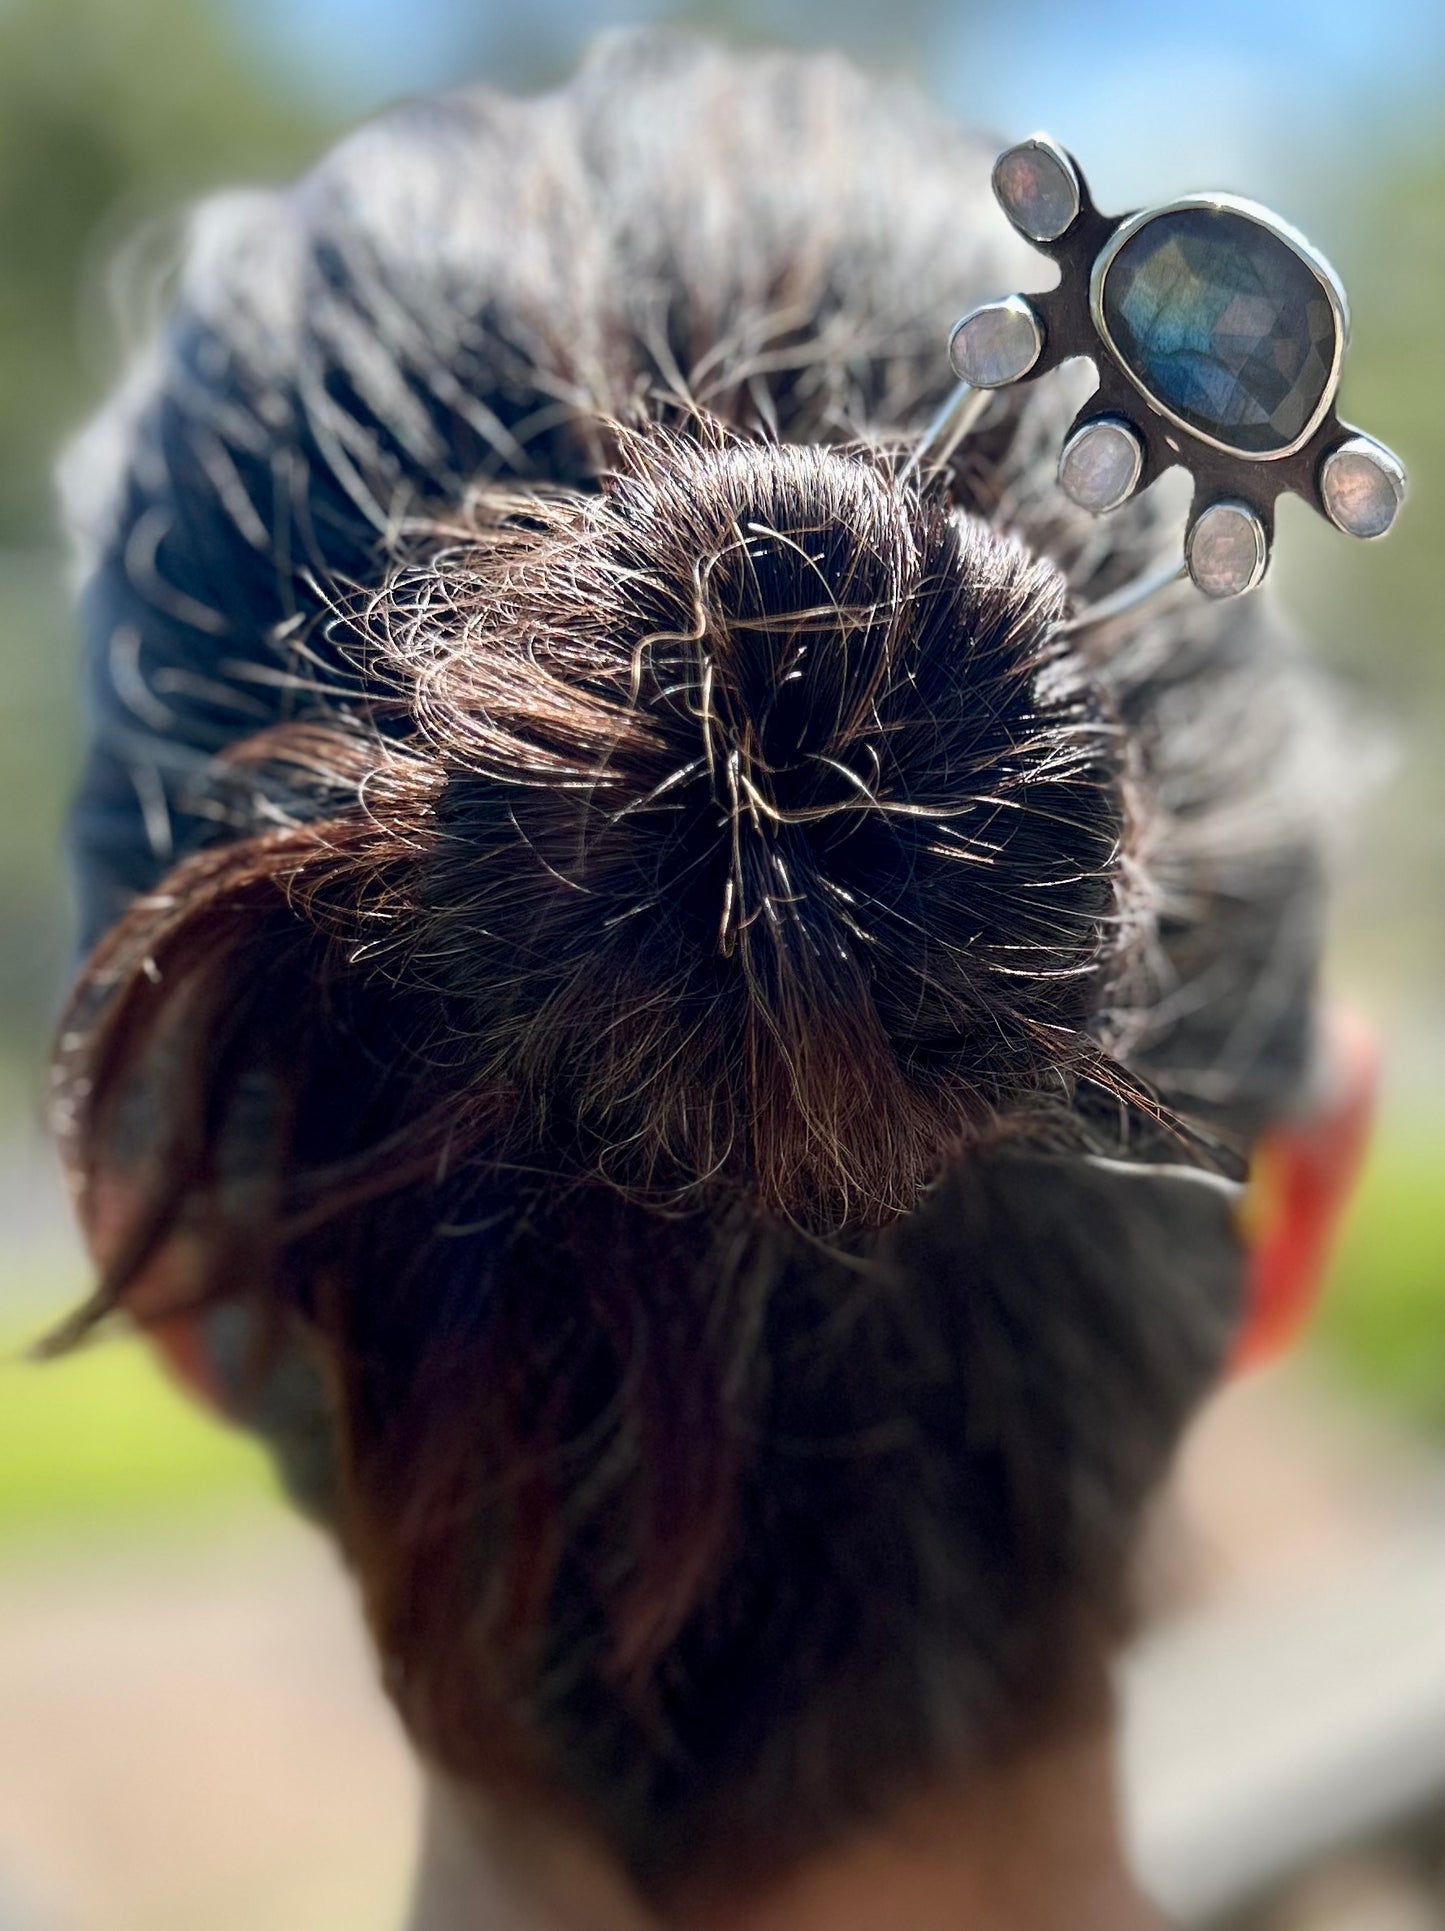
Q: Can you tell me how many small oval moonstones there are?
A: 5